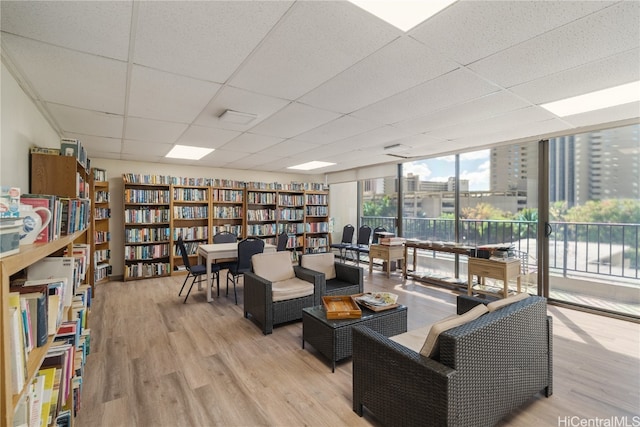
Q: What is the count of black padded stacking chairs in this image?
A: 7